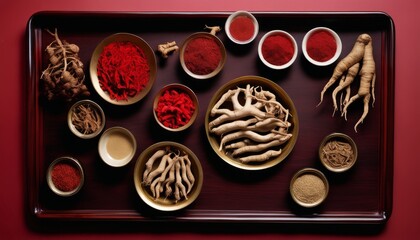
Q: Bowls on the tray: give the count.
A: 13